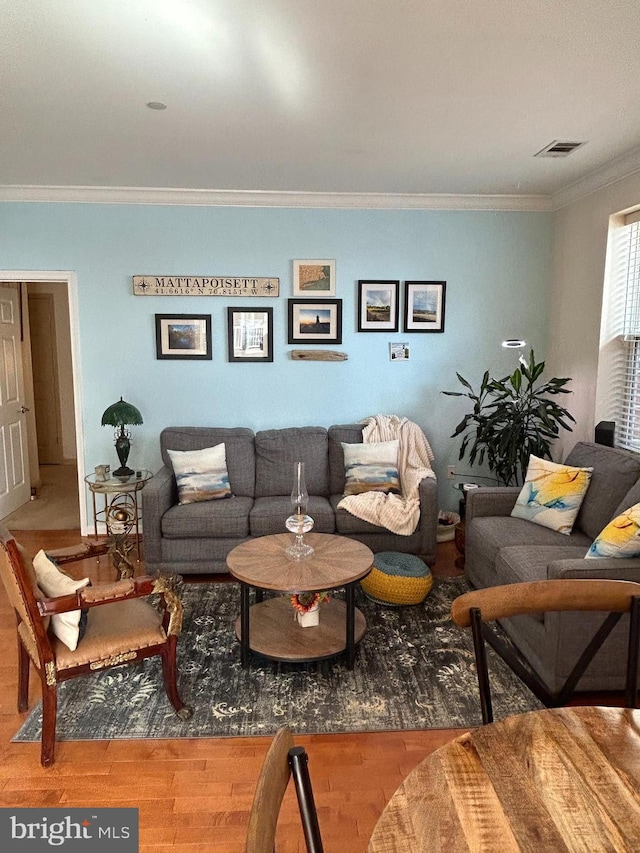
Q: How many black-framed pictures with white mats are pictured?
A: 5